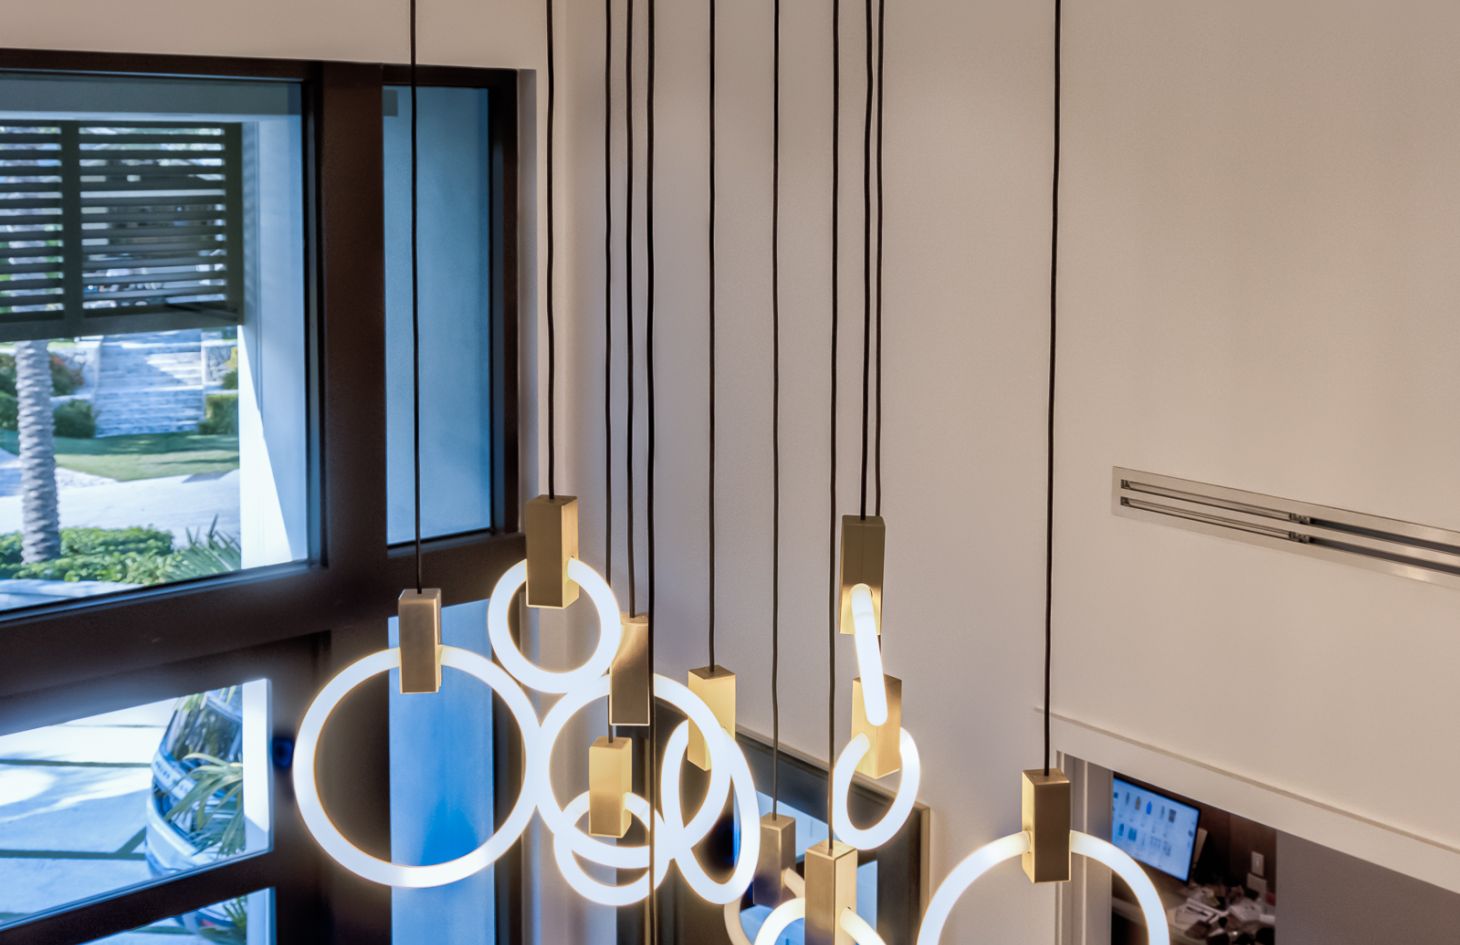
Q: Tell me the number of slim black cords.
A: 11